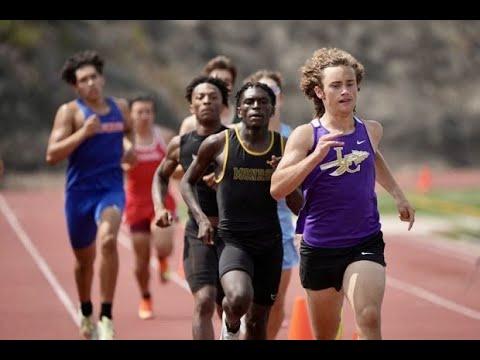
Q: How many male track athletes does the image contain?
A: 7